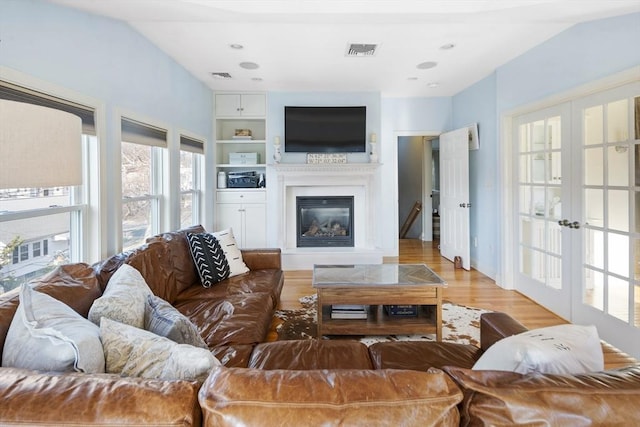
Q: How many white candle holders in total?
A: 2